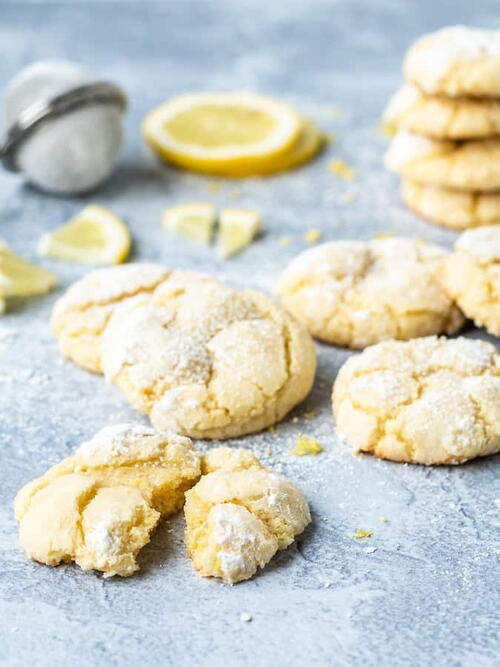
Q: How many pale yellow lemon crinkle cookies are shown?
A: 10